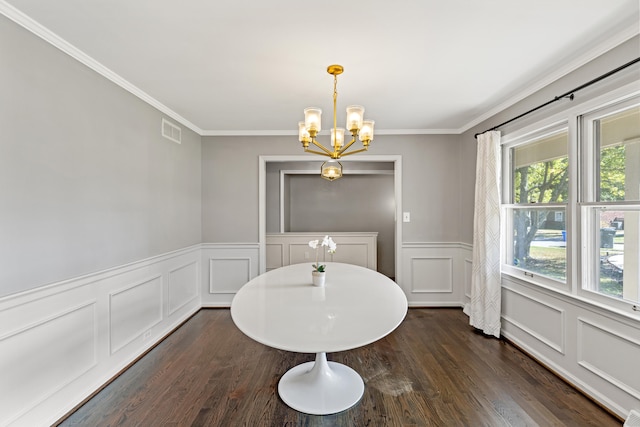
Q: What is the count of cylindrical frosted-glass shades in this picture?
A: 5